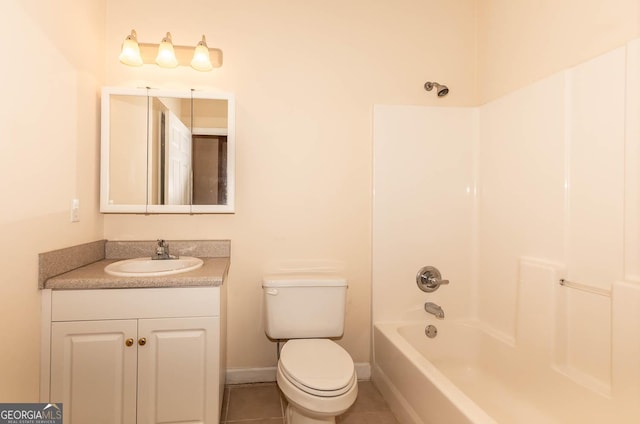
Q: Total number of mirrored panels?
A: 3